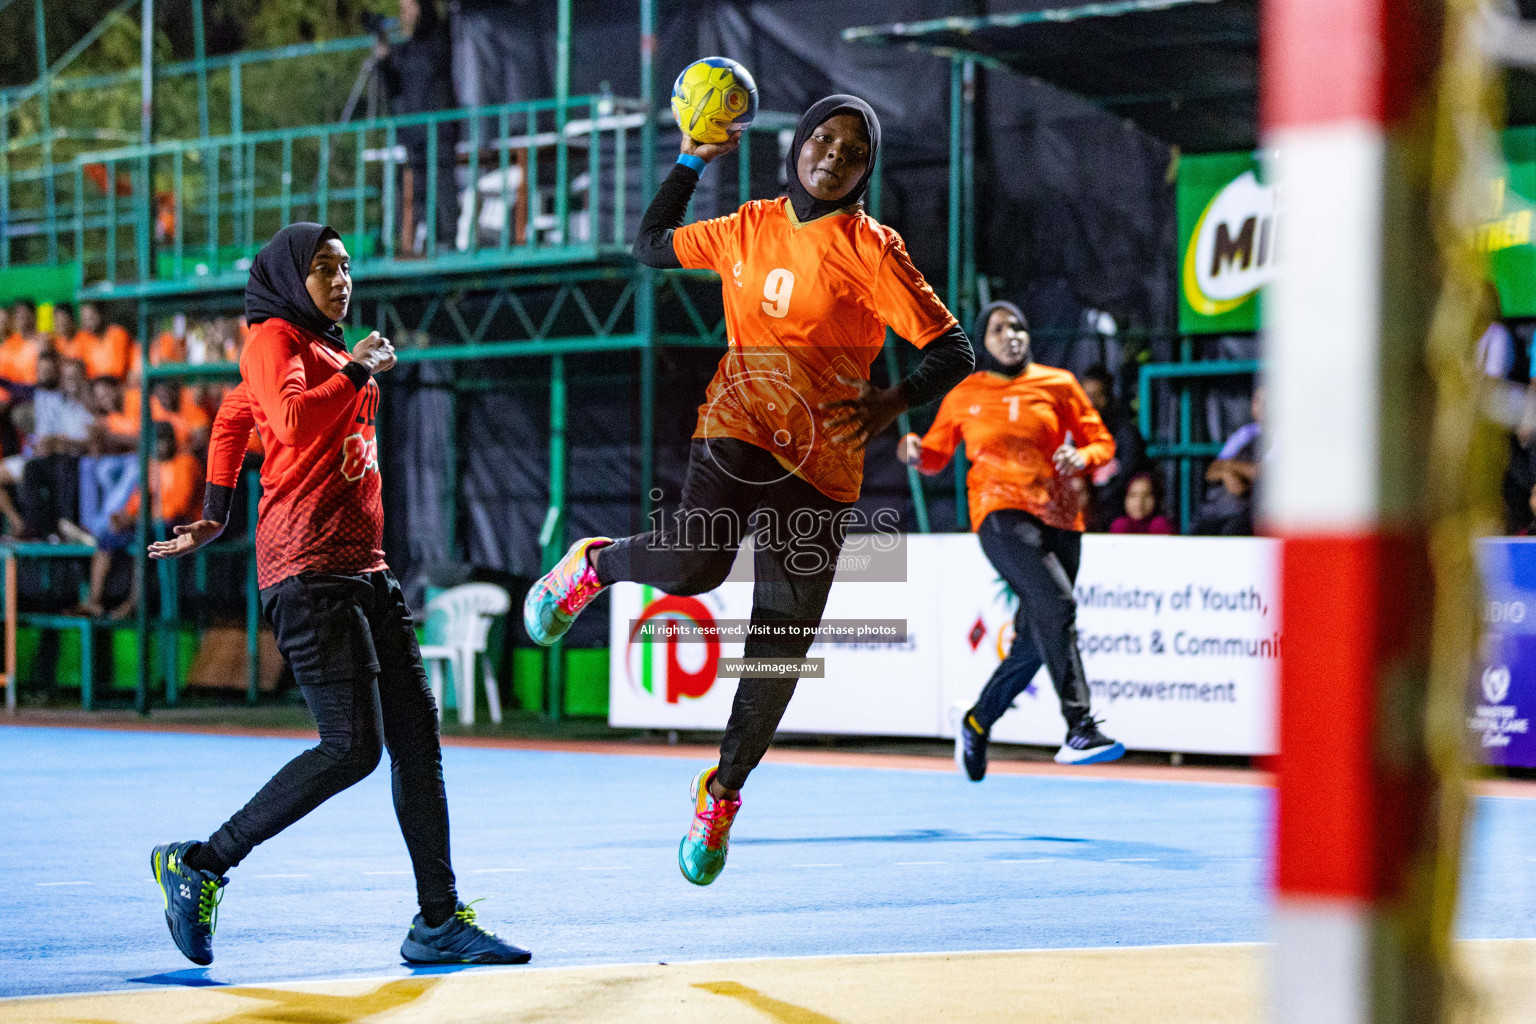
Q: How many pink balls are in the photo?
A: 0